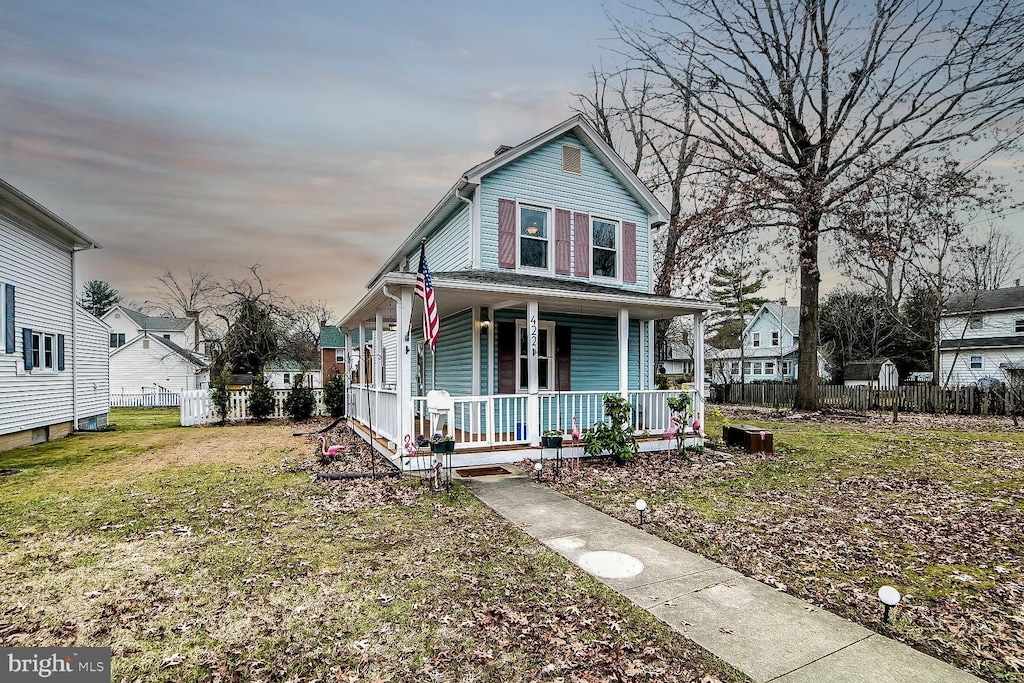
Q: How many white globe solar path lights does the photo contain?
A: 3